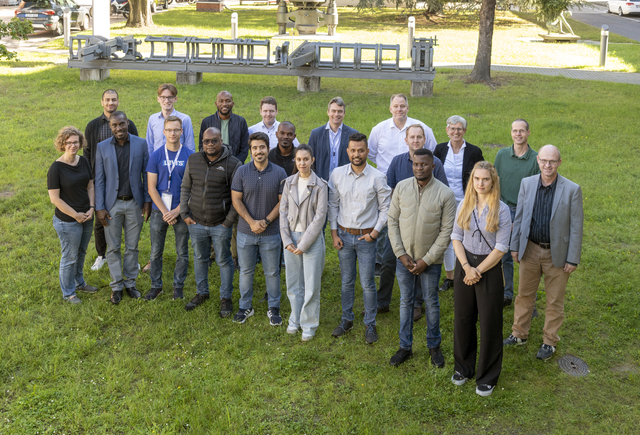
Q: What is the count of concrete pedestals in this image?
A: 4